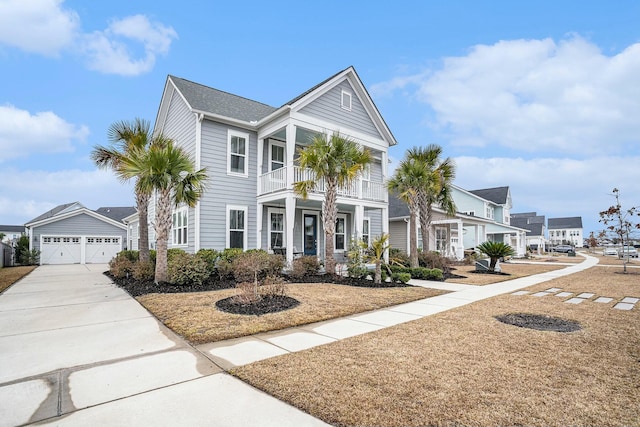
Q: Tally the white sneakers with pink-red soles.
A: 0